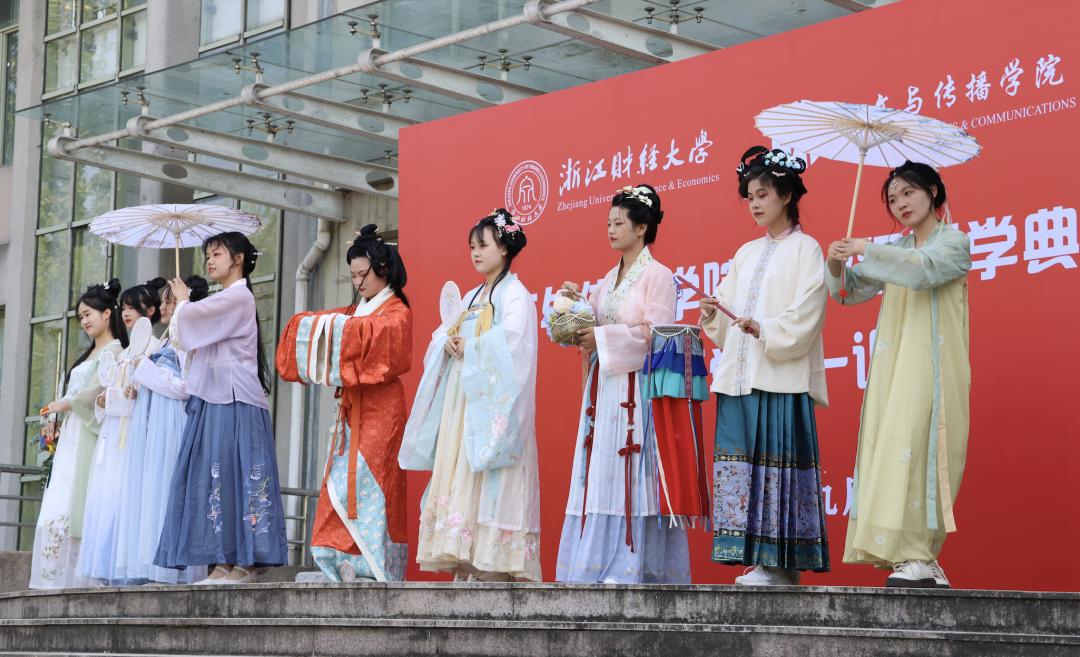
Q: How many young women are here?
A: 9